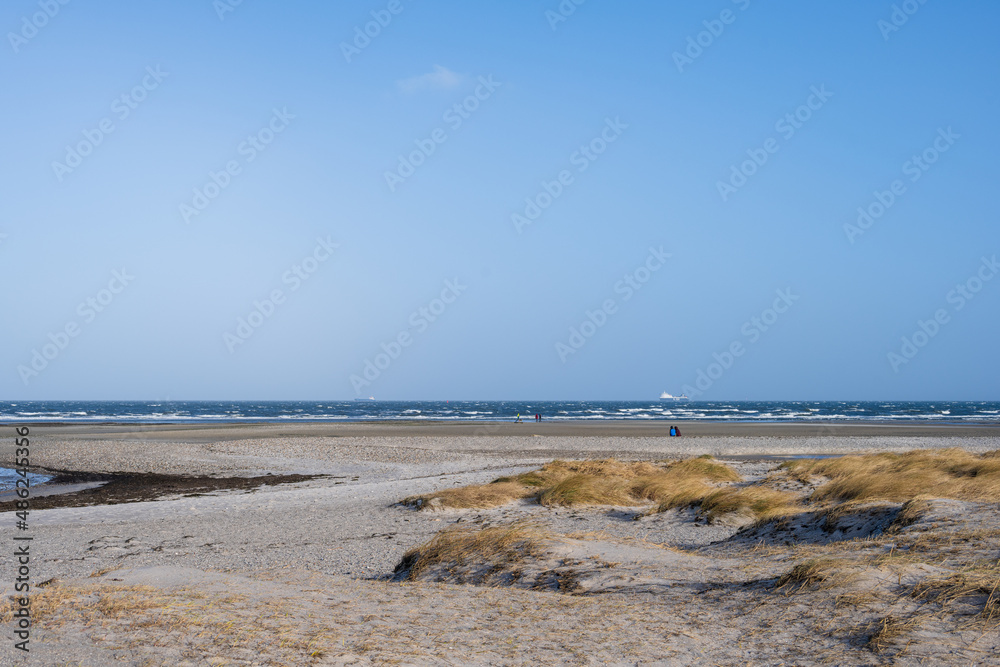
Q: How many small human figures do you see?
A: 5